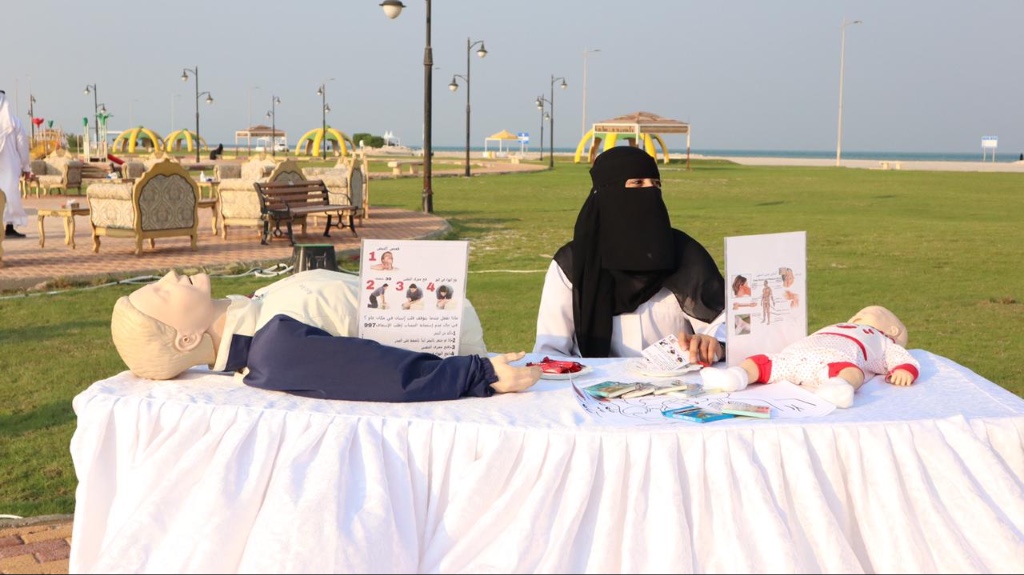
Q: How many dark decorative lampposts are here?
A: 9